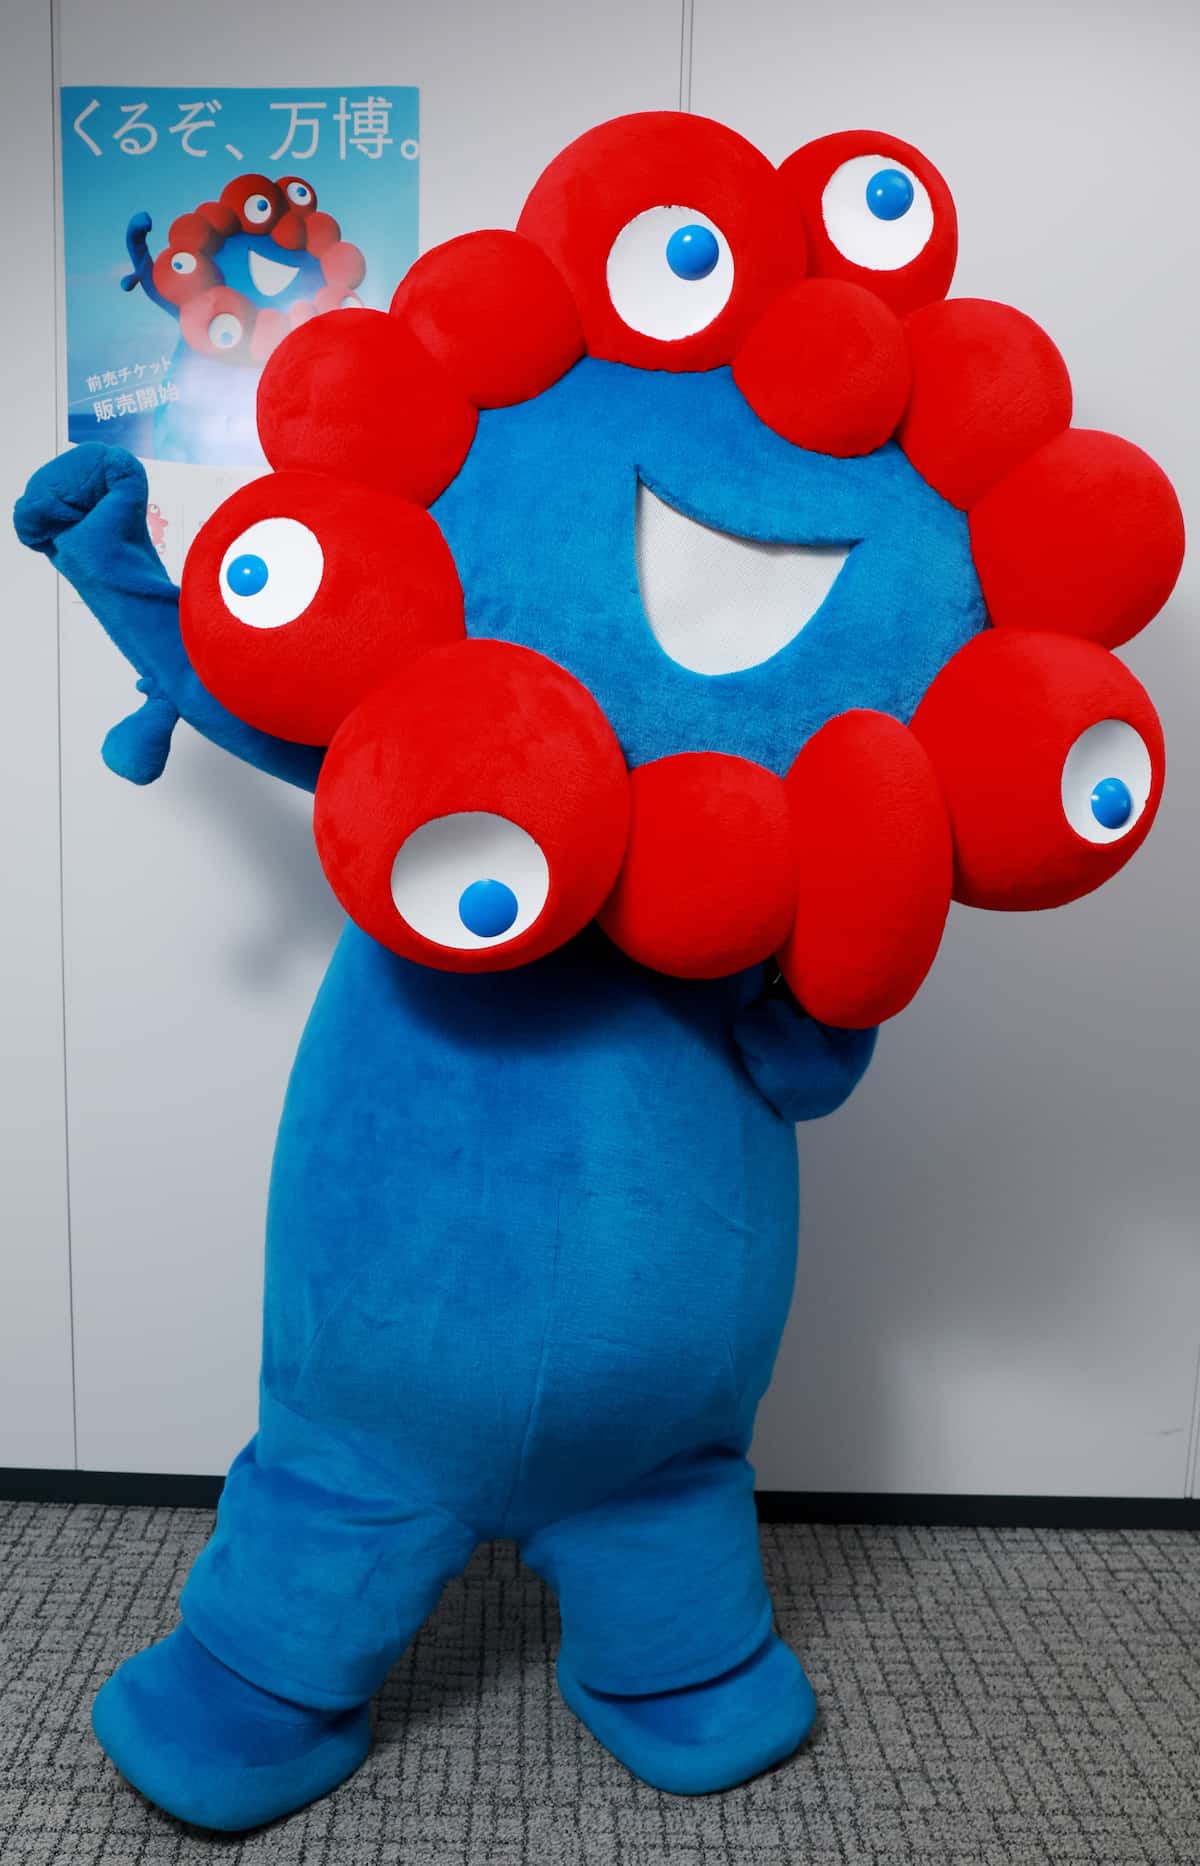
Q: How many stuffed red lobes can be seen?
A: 12